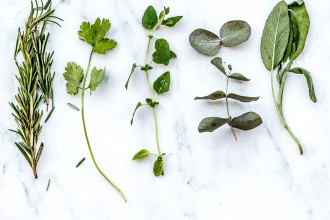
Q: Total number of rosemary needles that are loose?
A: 4